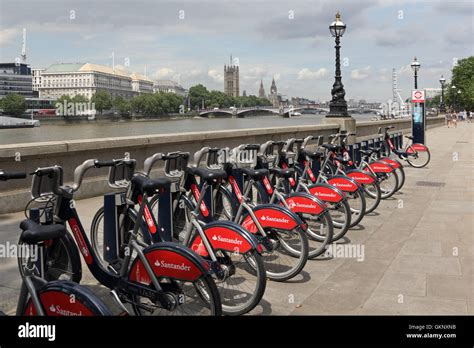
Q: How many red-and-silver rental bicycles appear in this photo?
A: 11